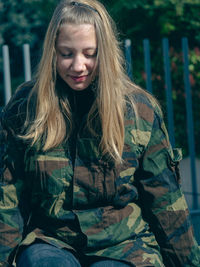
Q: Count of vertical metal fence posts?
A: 6